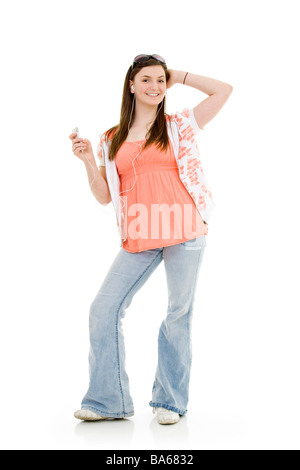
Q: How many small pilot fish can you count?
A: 0